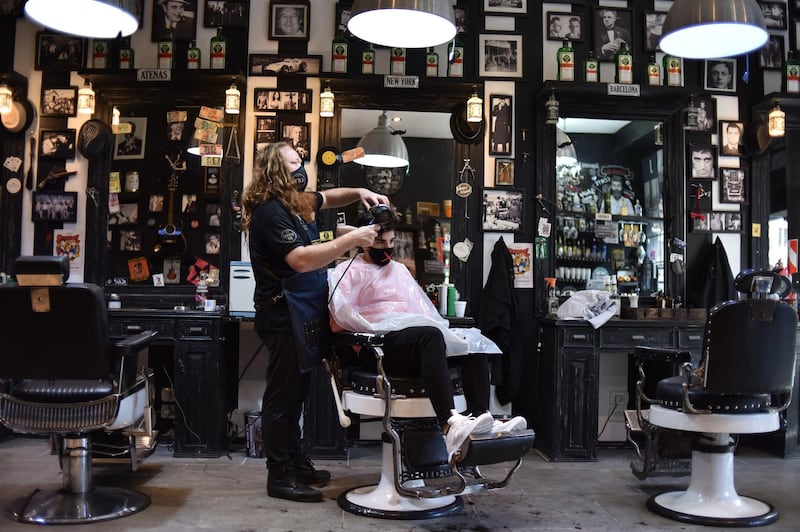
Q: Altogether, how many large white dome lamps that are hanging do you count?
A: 3